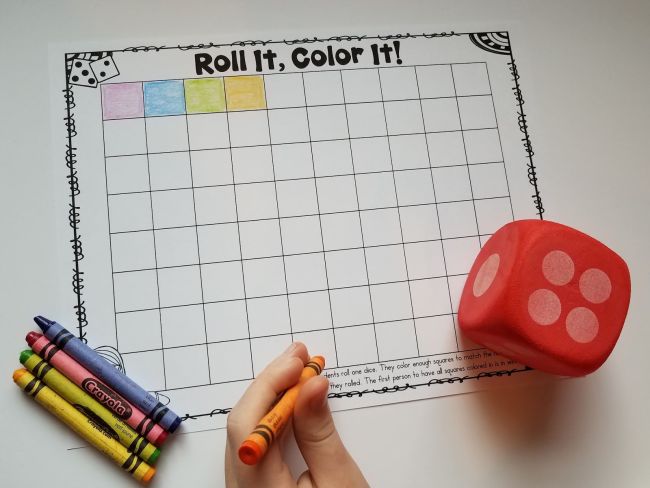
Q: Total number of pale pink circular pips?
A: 5